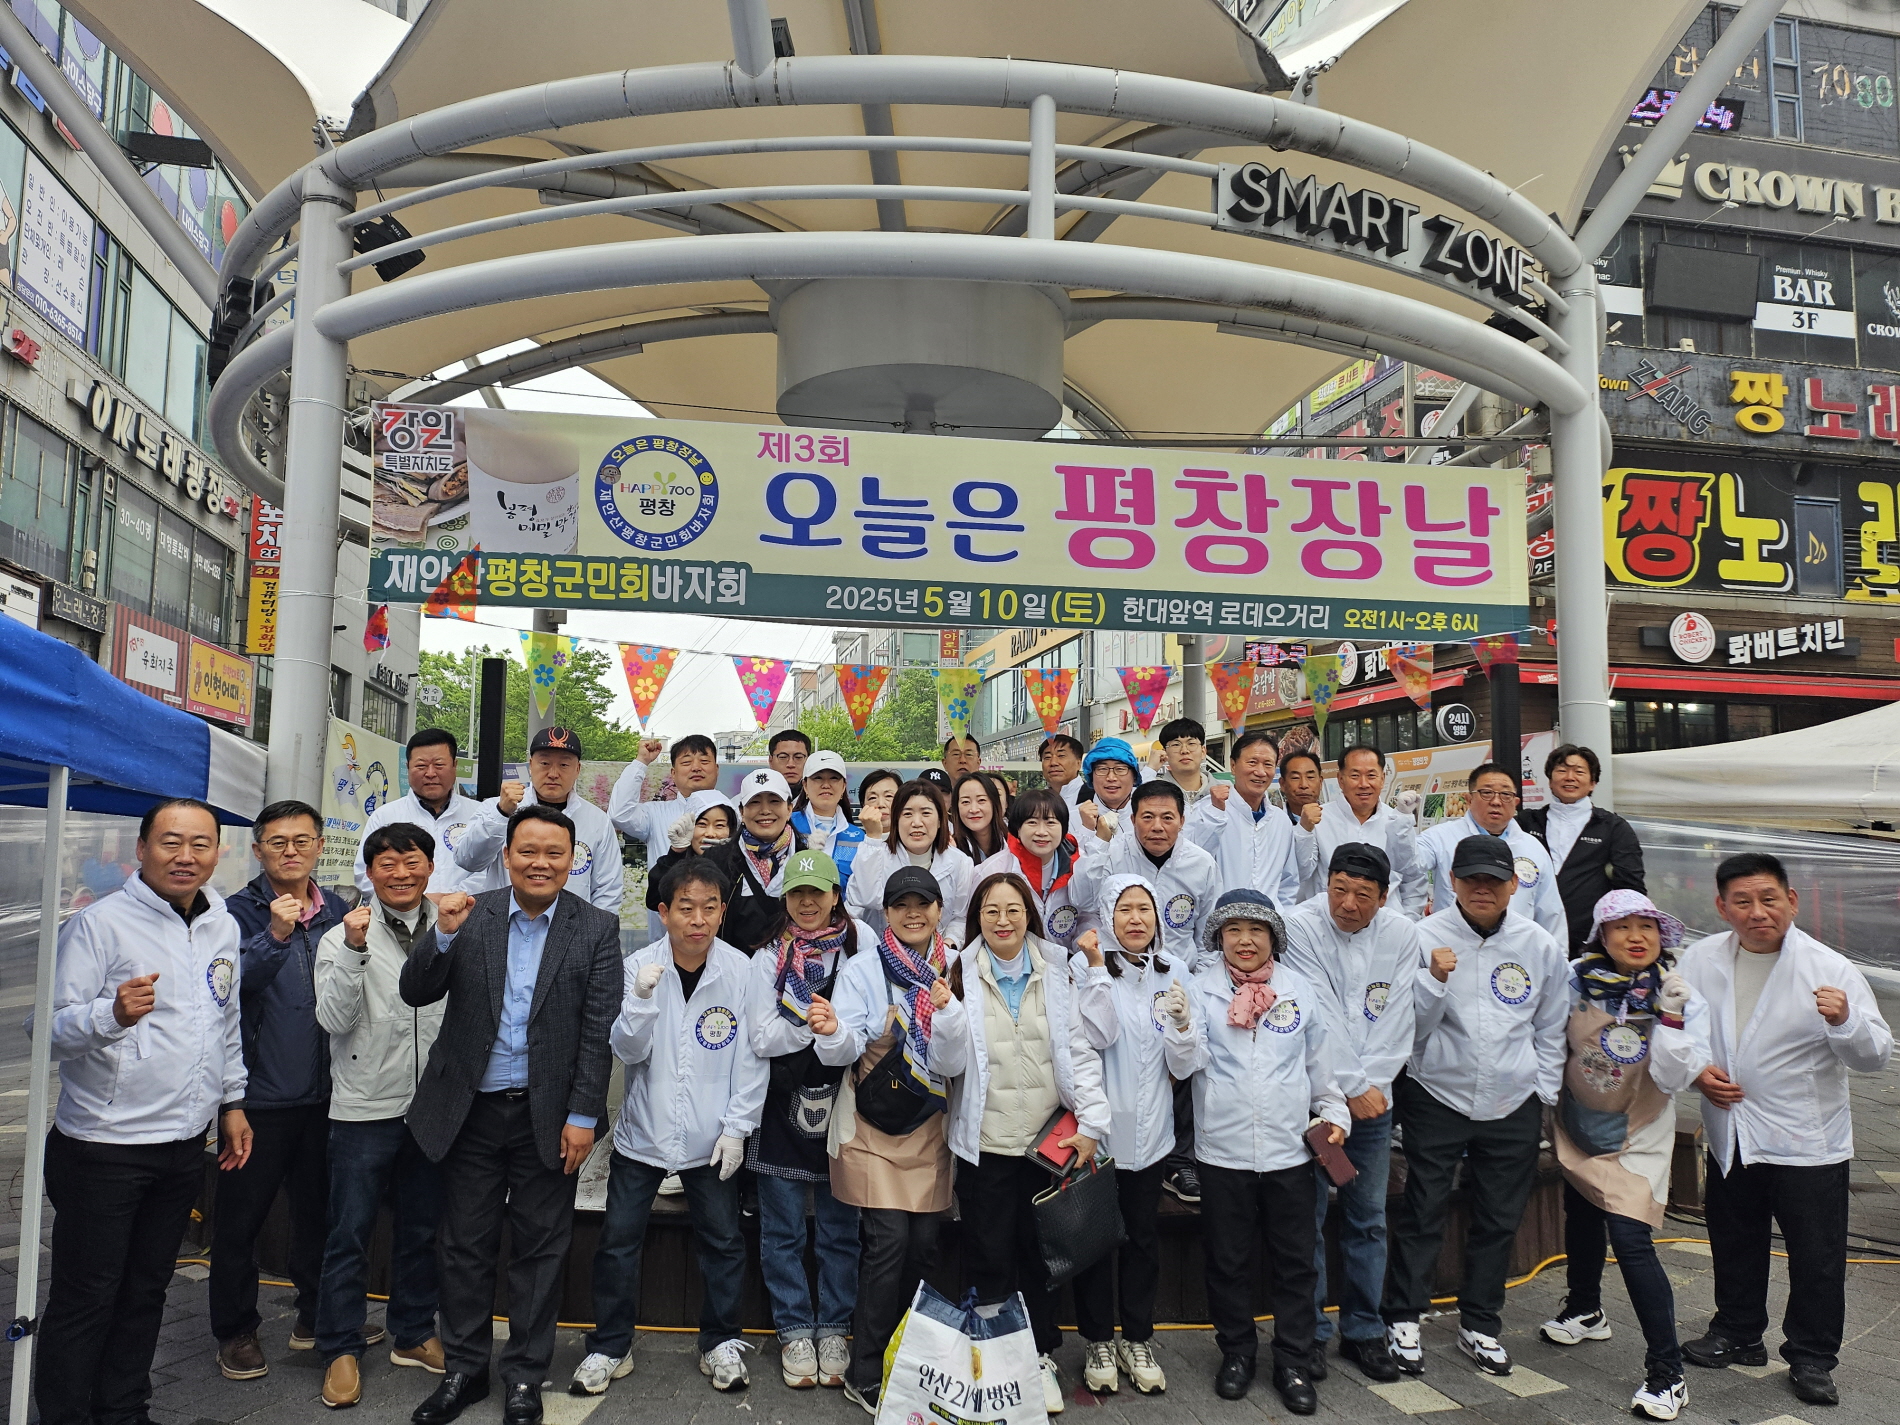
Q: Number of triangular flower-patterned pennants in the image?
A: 13